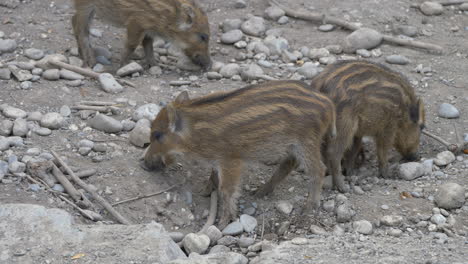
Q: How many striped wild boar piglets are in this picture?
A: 3